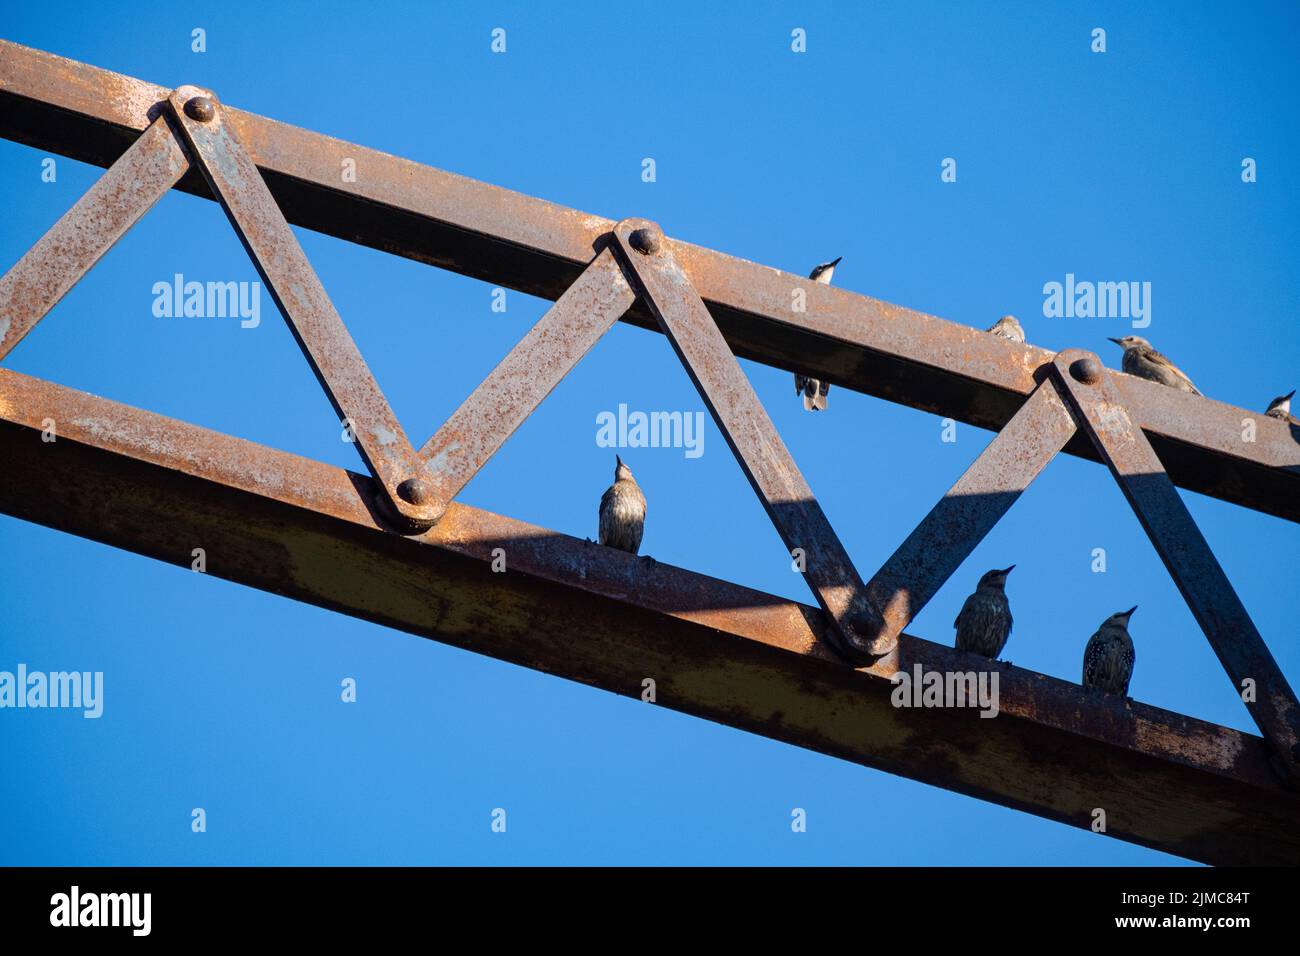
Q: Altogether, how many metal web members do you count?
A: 6